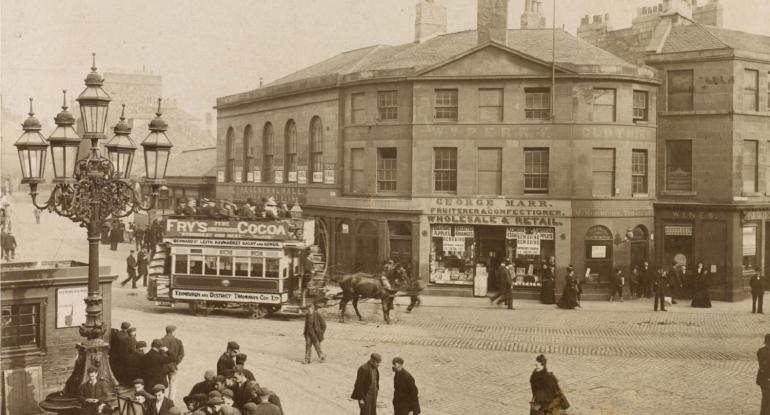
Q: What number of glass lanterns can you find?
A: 5